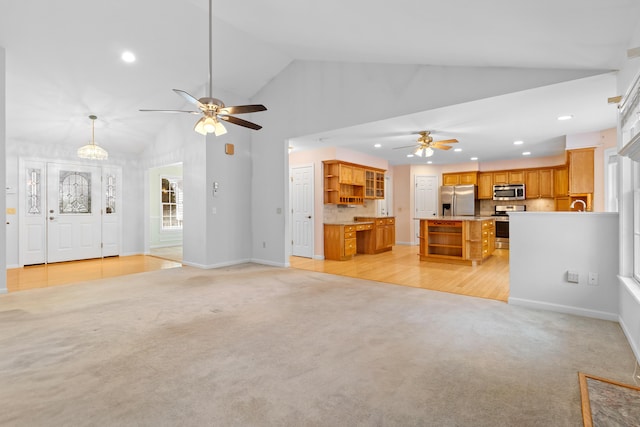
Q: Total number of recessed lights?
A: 9